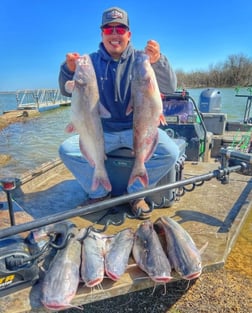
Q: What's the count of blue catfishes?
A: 7